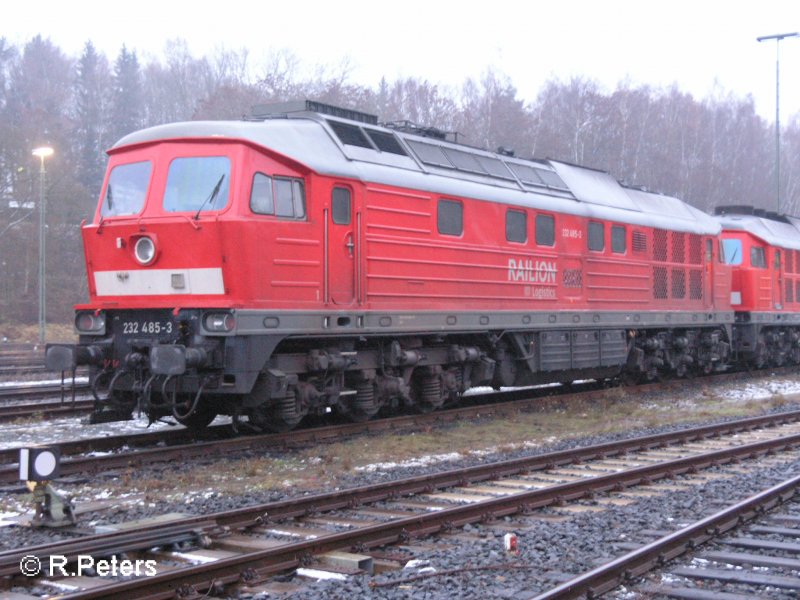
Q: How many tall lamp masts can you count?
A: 2